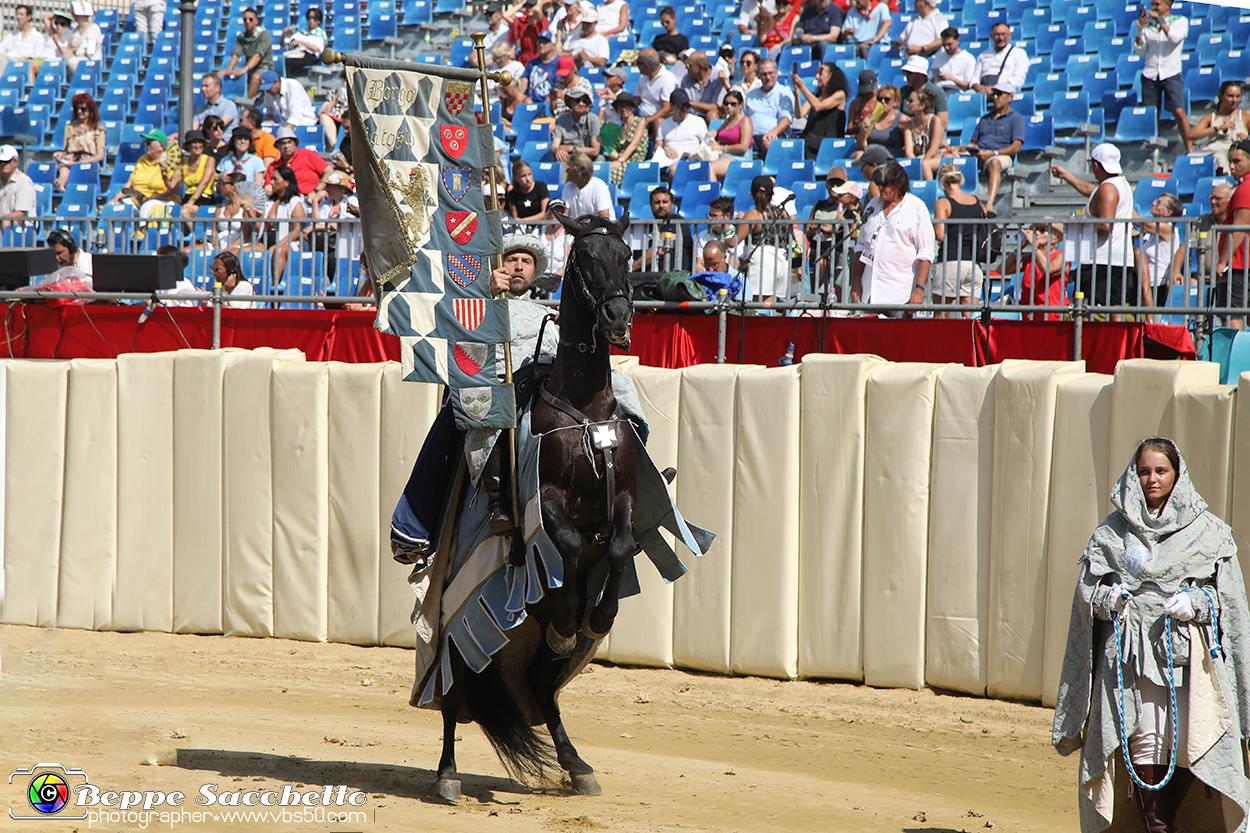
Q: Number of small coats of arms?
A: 8